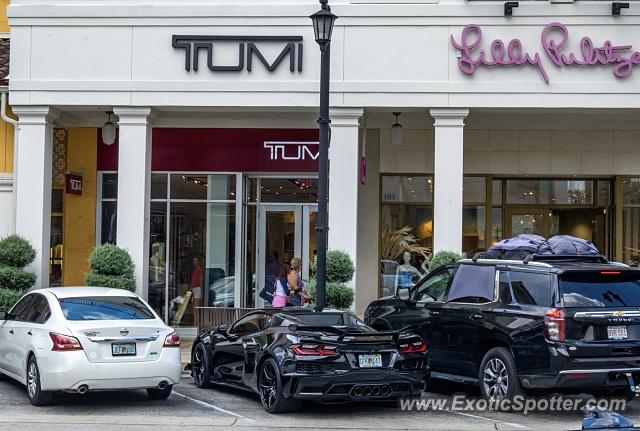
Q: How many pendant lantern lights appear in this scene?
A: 2